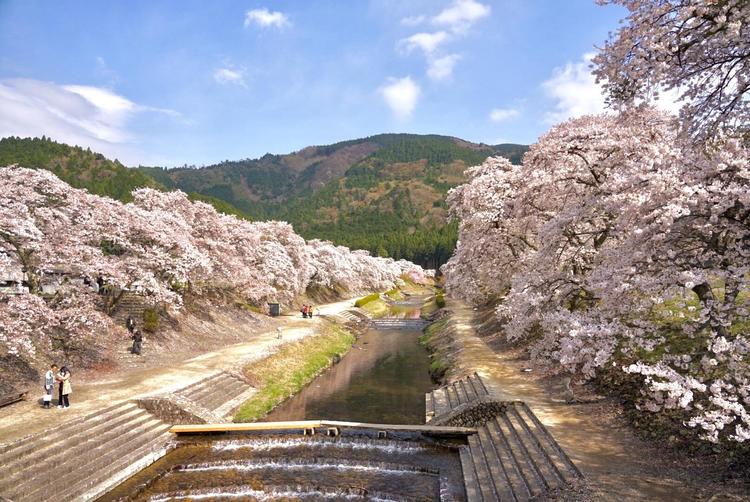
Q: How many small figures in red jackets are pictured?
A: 2